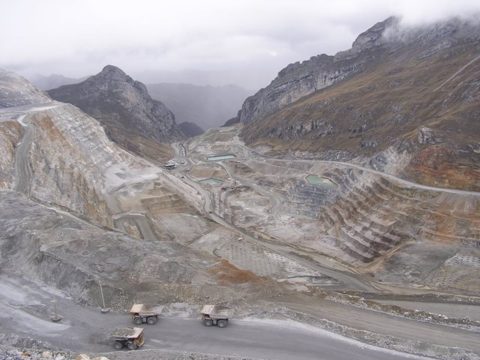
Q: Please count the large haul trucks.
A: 3